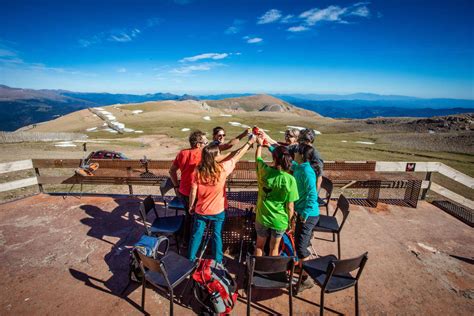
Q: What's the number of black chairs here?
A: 7